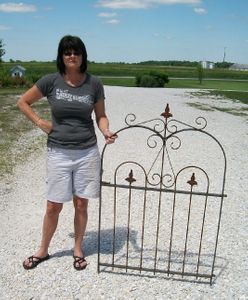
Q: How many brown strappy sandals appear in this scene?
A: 2